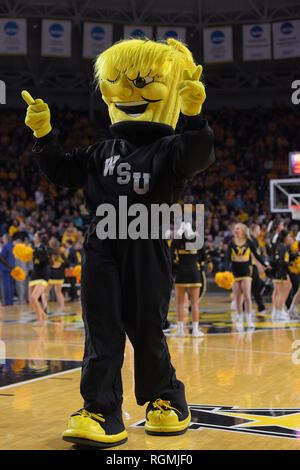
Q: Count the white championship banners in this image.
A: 8